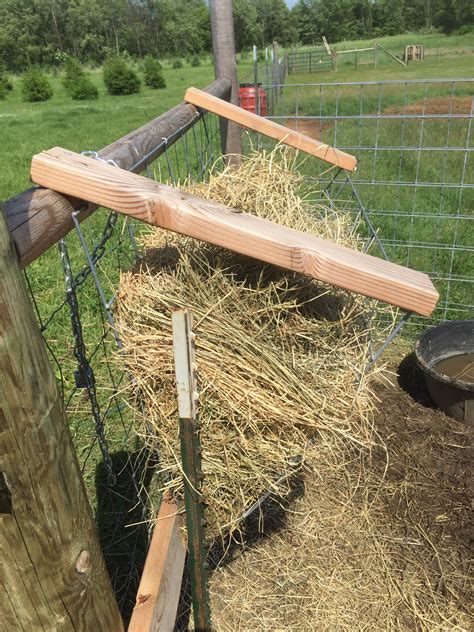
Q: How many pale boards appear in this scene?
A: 3